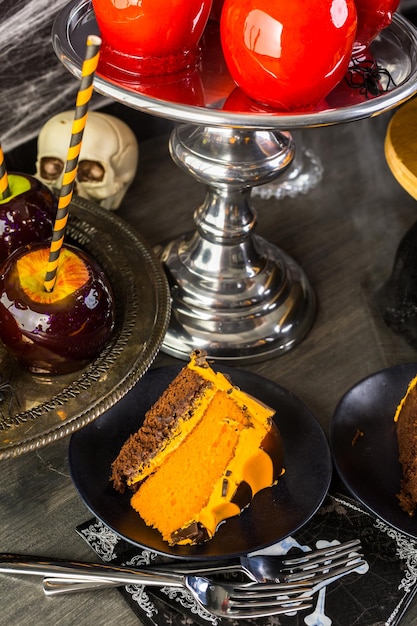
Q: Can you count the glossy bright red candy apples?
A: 3